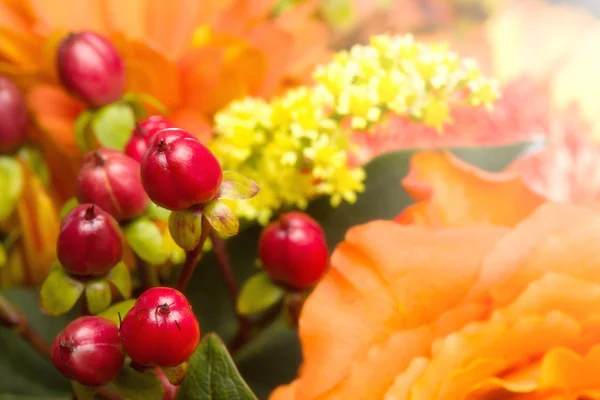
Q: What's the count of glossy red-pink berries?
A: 9